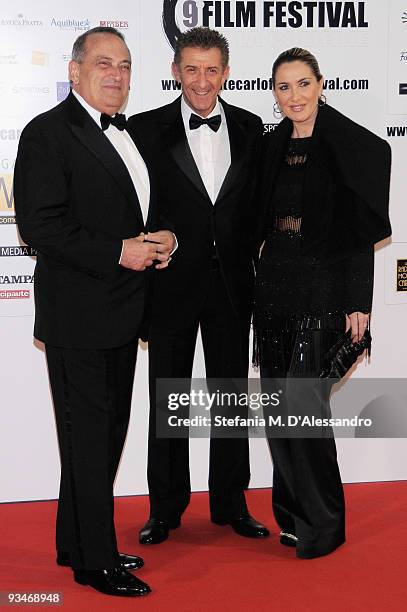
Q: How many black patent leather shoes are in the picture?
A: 4